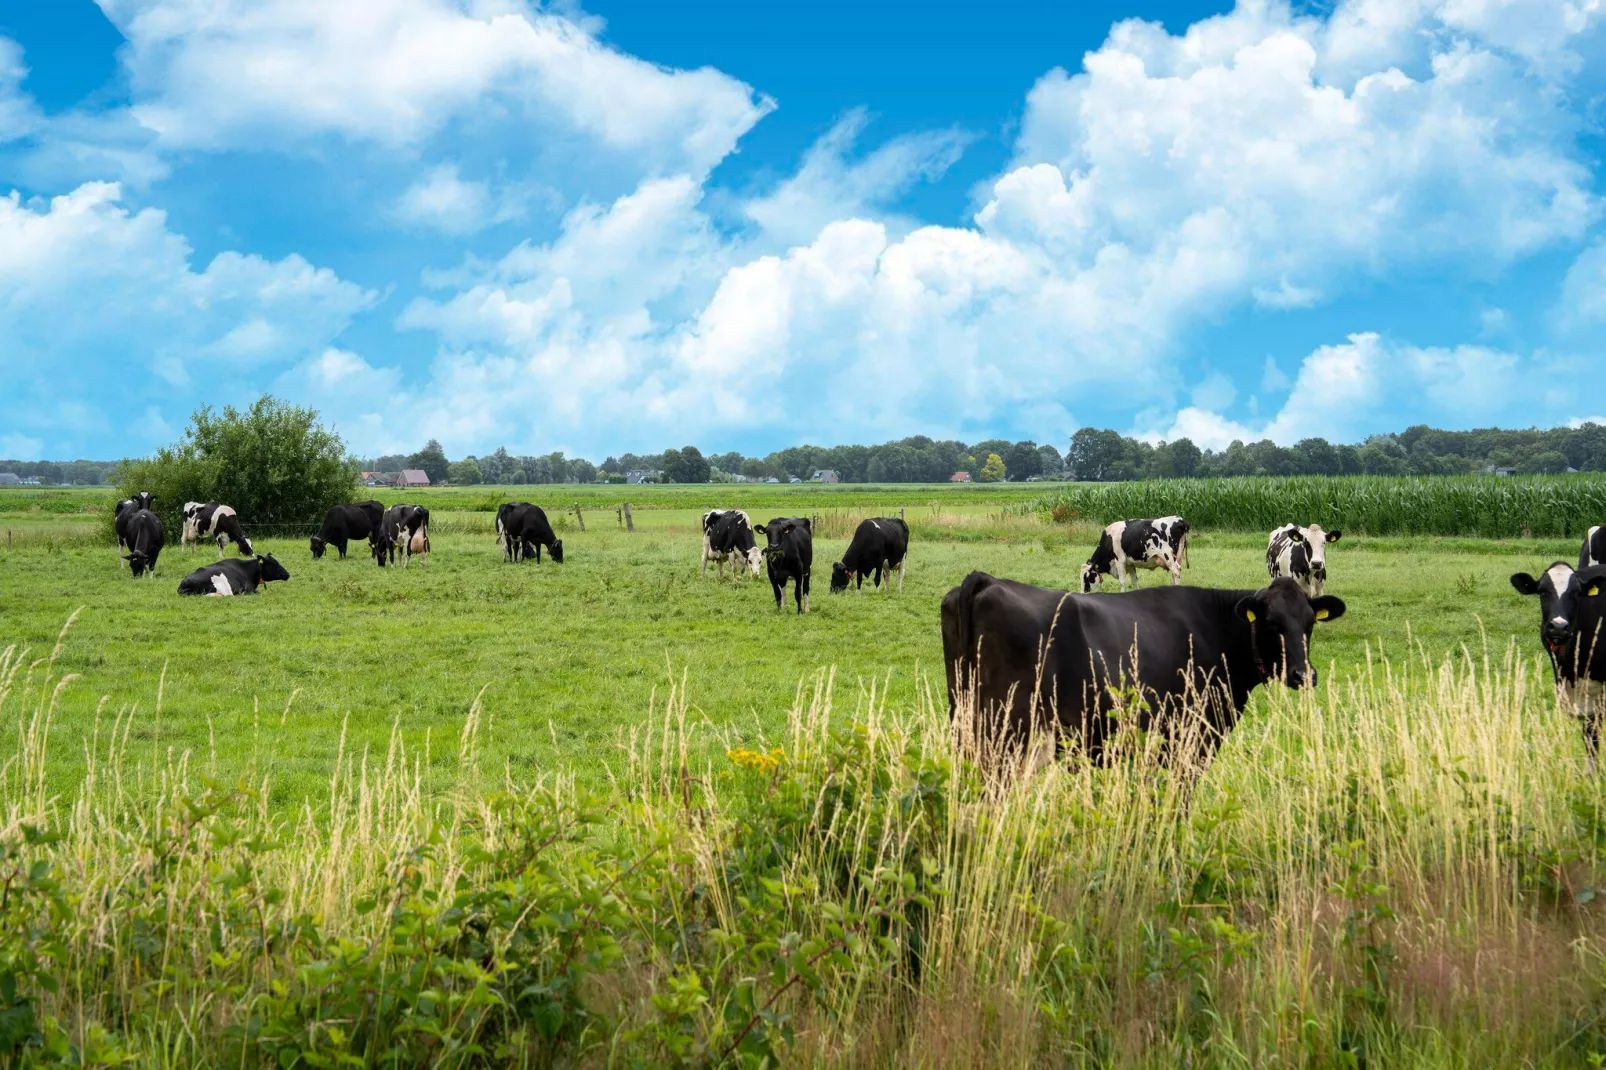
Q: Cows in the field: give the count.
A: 15